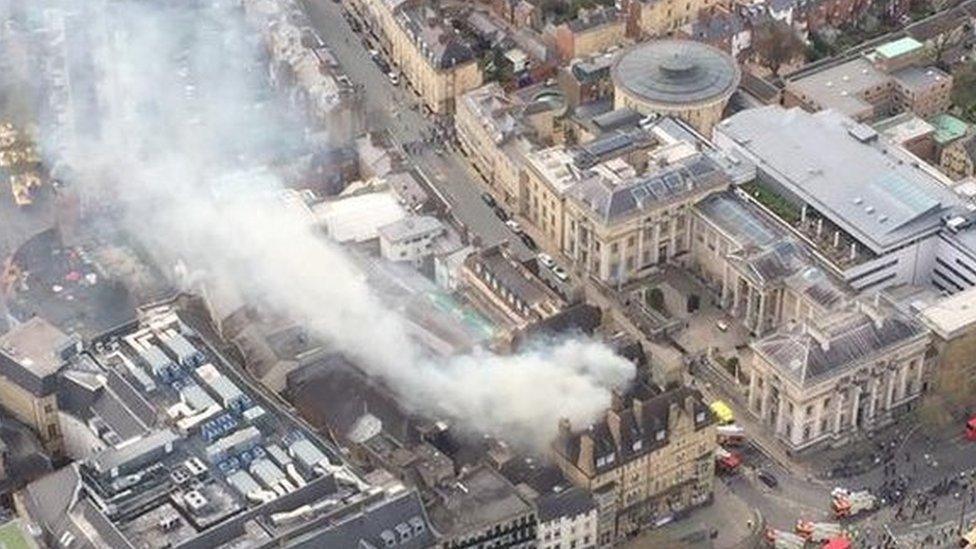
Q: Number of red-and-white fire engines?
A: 5